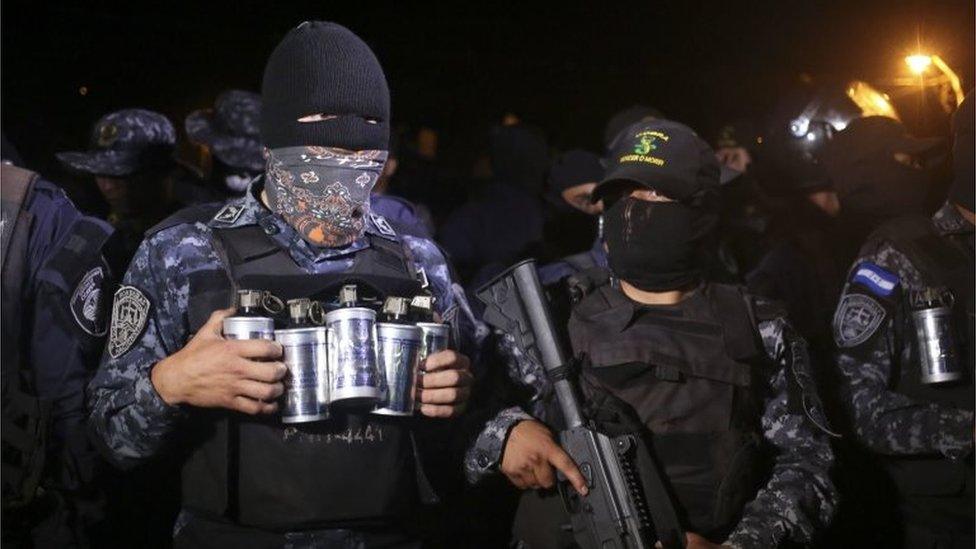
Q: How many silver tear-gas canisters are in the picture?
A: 6